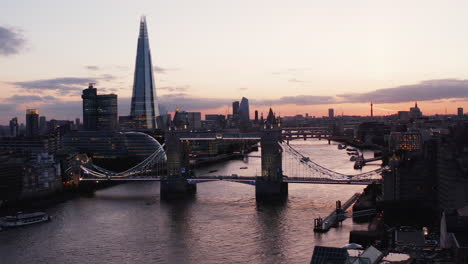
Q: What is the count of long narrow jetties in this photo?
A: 1